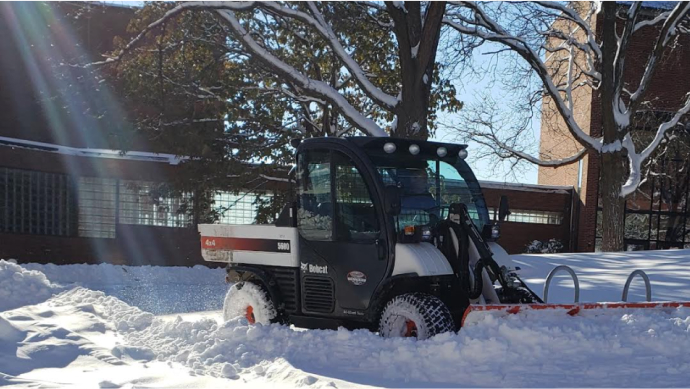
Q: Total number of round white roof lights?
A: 4